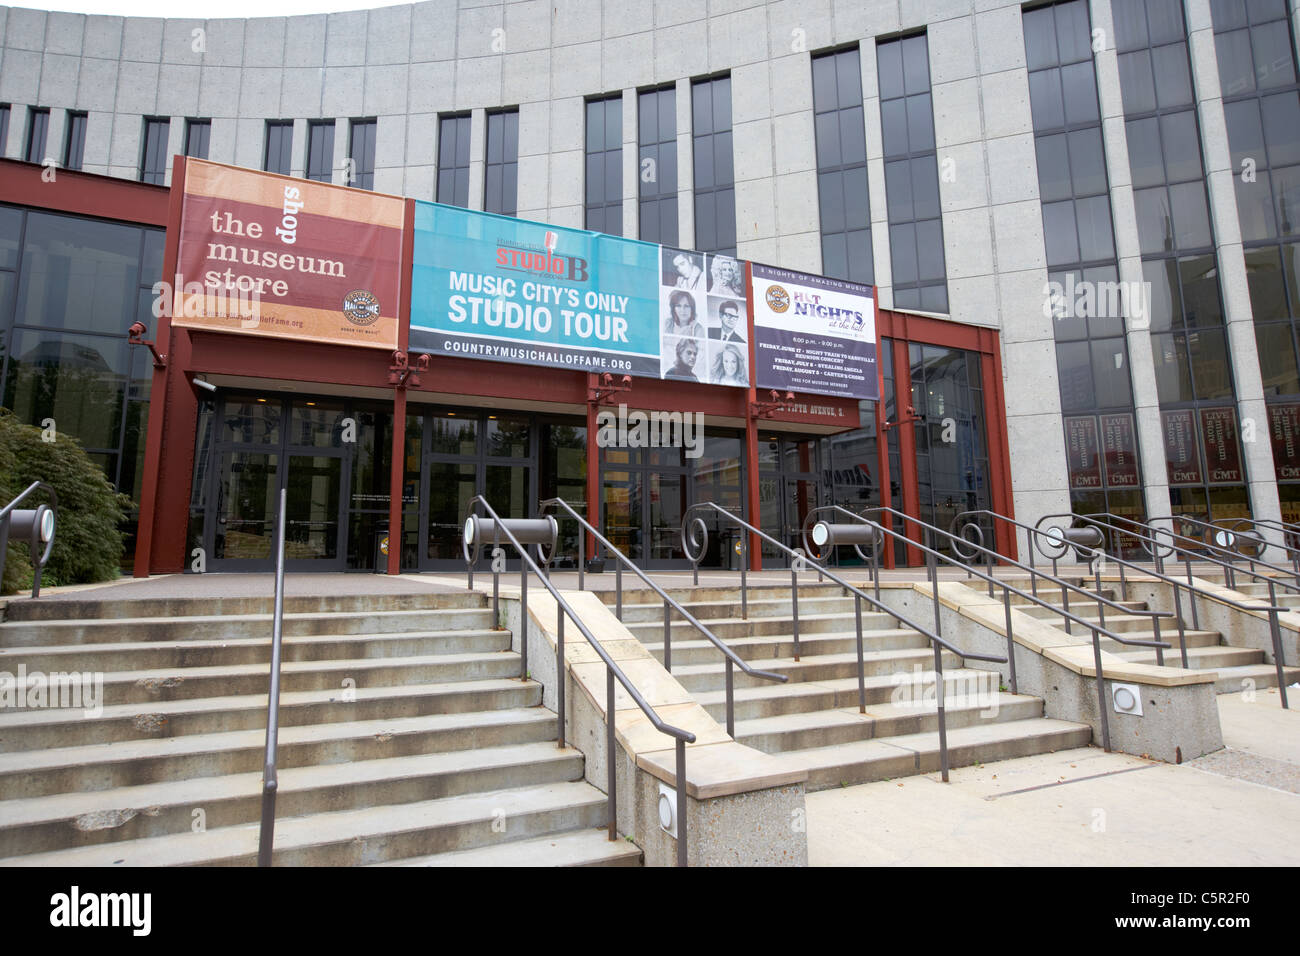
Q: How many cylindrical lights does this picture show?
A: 5